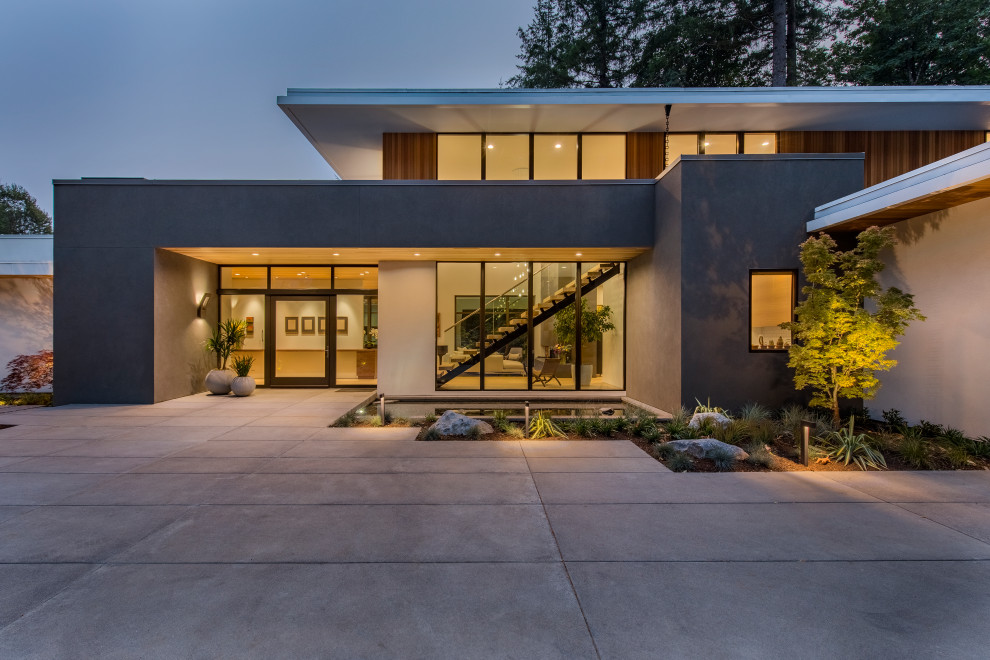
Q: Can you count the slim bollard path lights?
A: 3